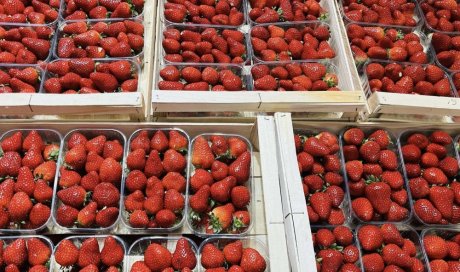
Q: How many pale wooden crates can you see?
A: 5